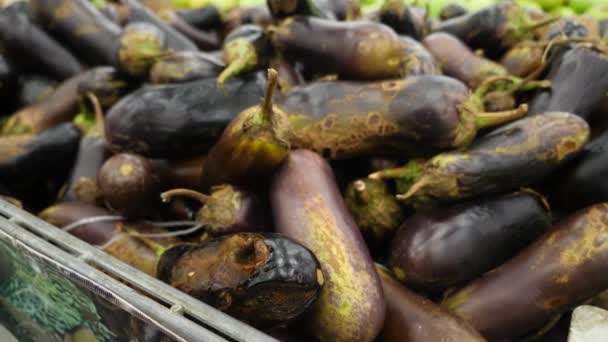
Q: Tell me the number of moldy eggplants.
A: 1